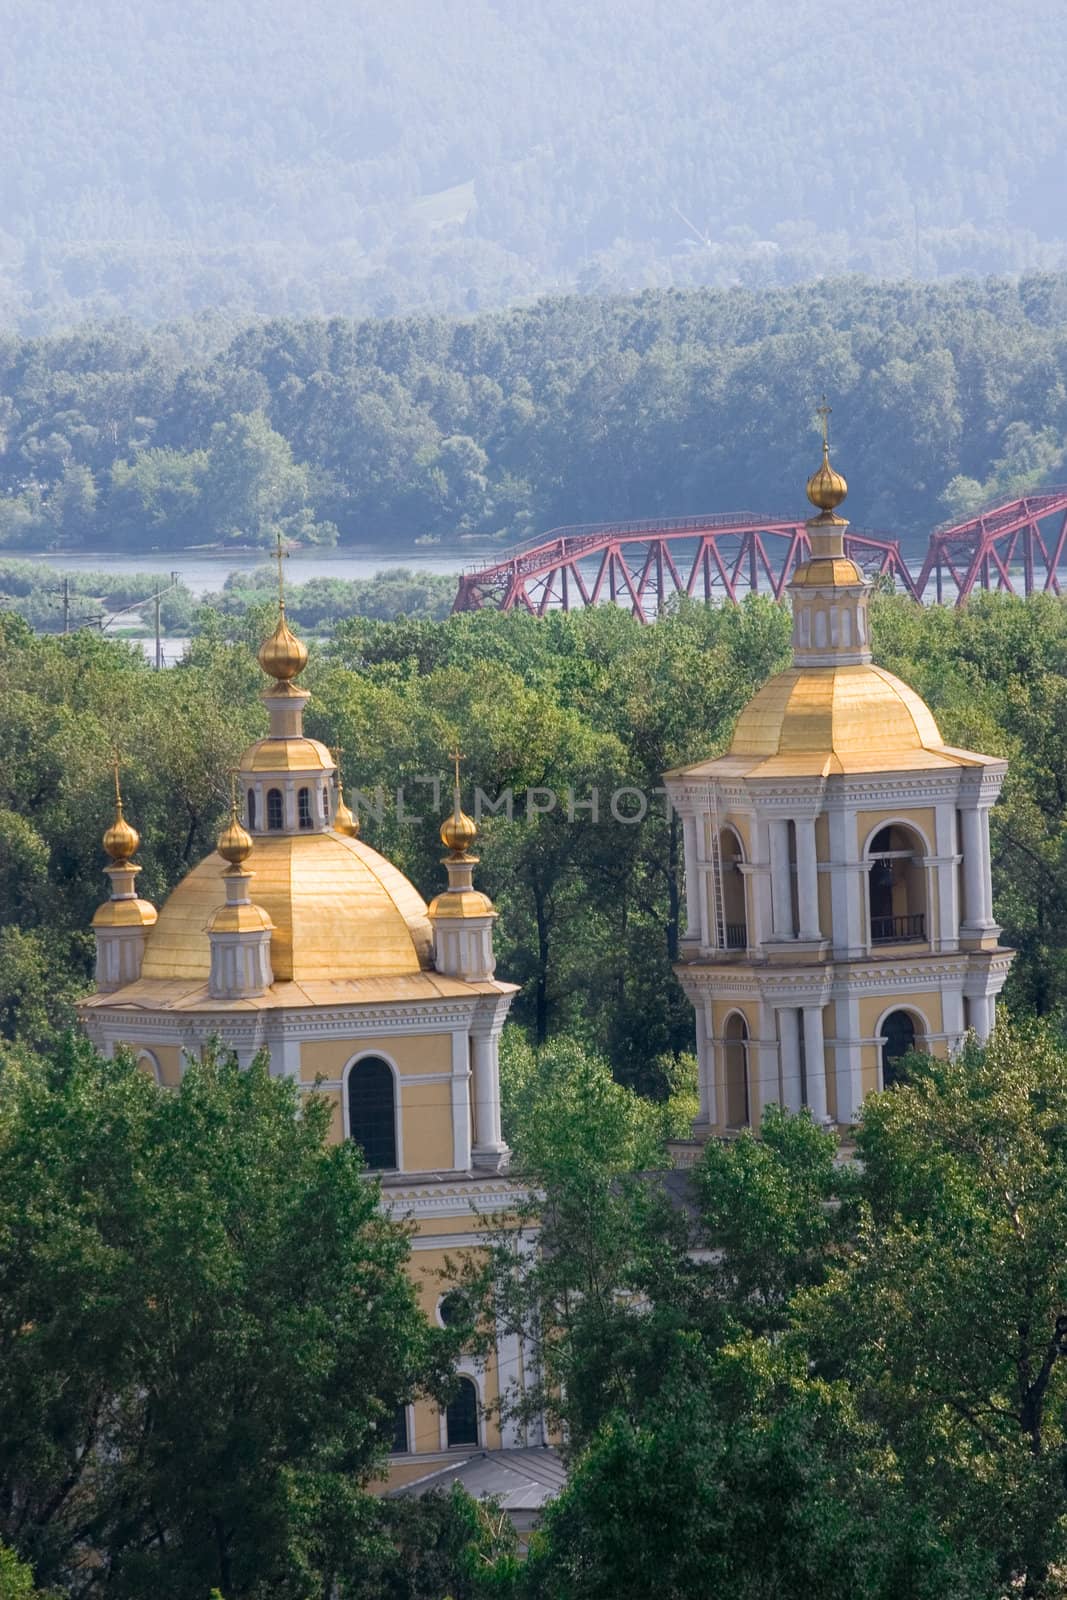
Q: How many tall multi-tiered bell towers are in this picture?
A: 1